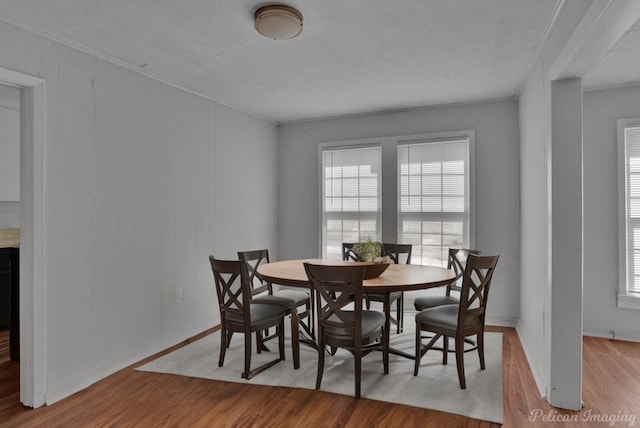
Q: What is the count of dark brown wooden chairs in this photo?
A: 7